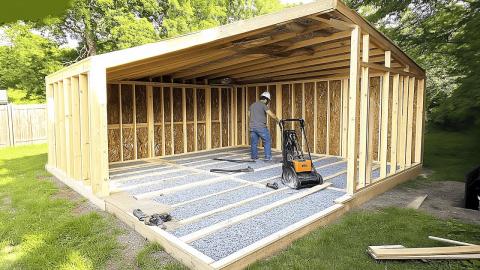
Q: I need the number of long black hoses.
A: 2